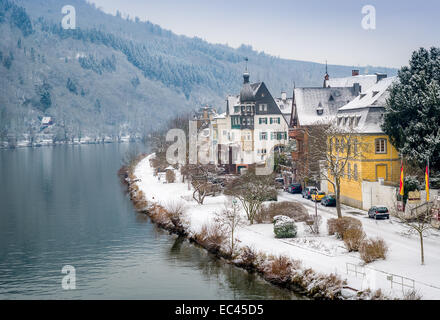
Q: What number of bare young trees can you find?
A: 2